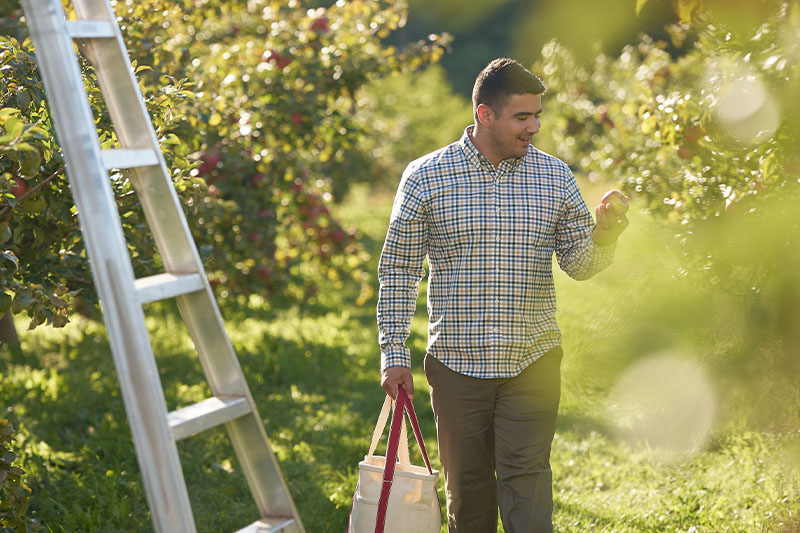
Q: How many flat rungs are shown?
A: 5